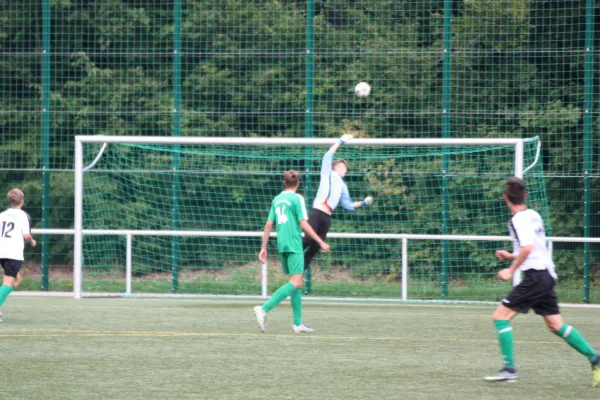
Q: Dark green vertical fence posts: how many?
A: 5